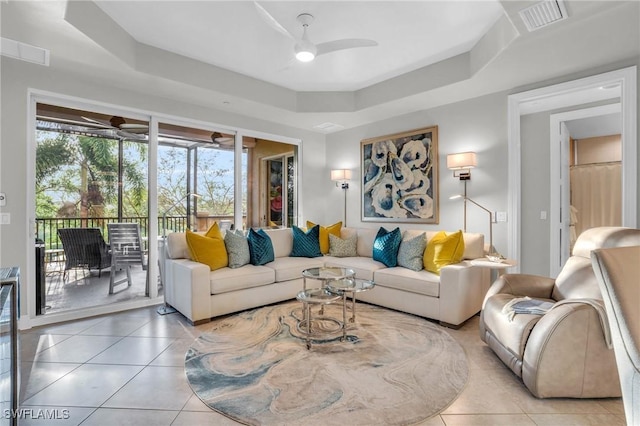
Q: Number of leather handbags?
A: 0